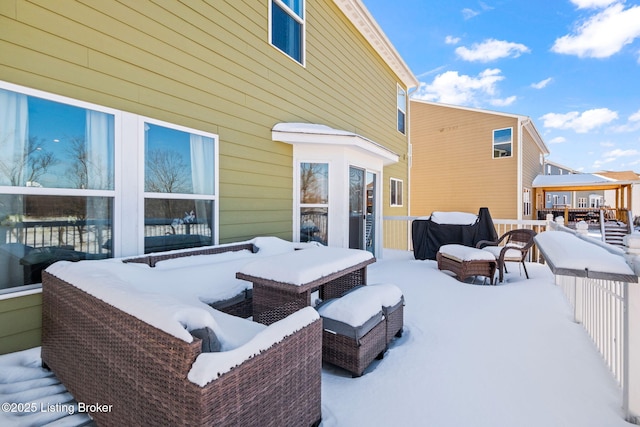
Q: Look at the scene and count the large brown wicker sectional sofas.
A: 1